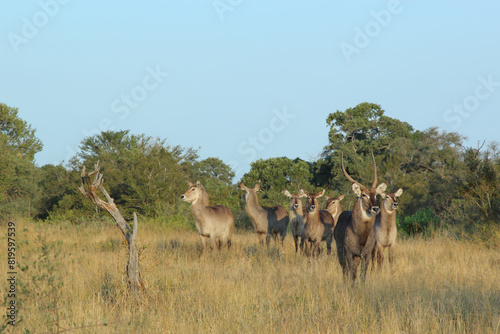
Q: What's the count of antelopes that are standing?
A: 7